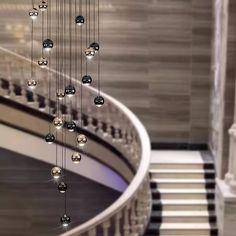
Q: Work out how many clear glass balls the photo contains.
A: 10